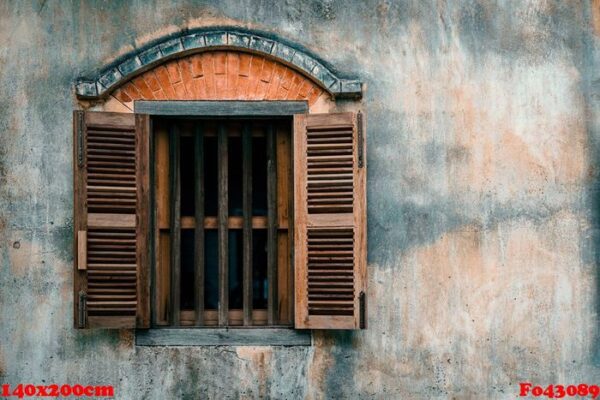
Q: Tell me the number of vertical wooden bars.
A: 5